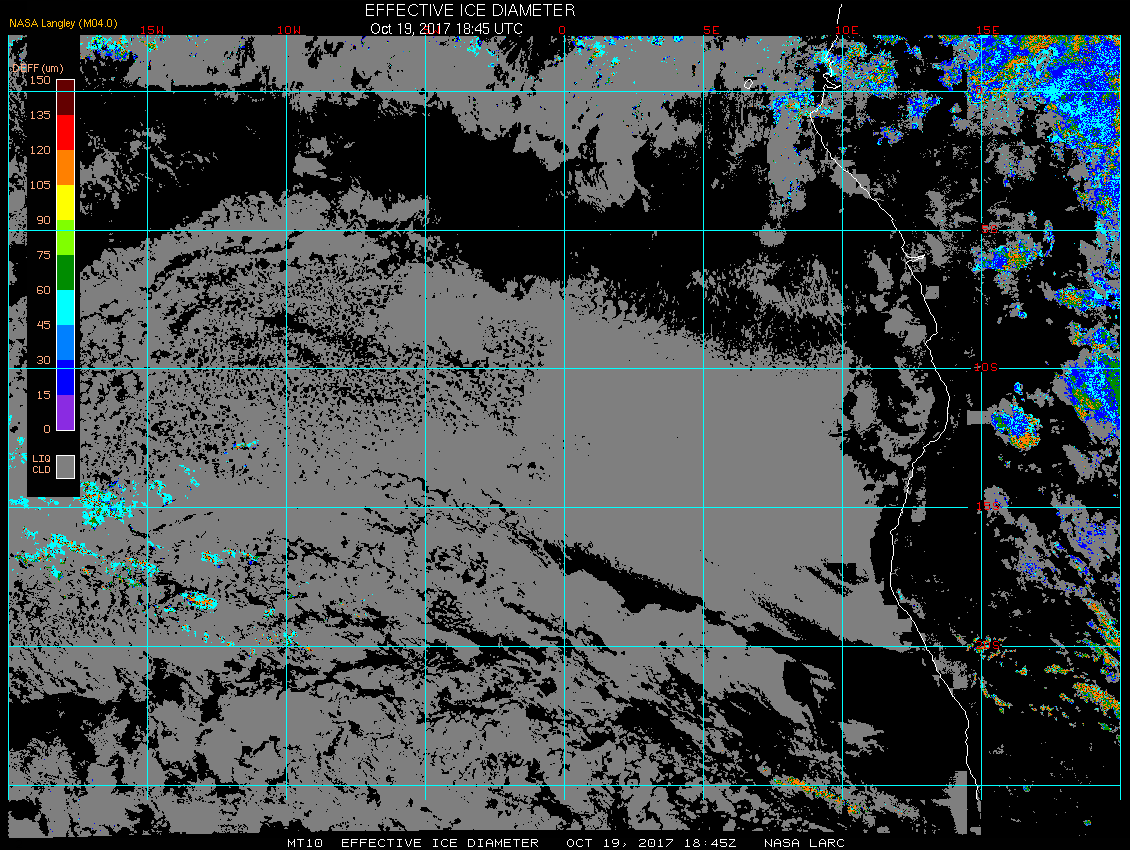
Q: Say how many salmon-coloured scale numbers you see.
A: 11